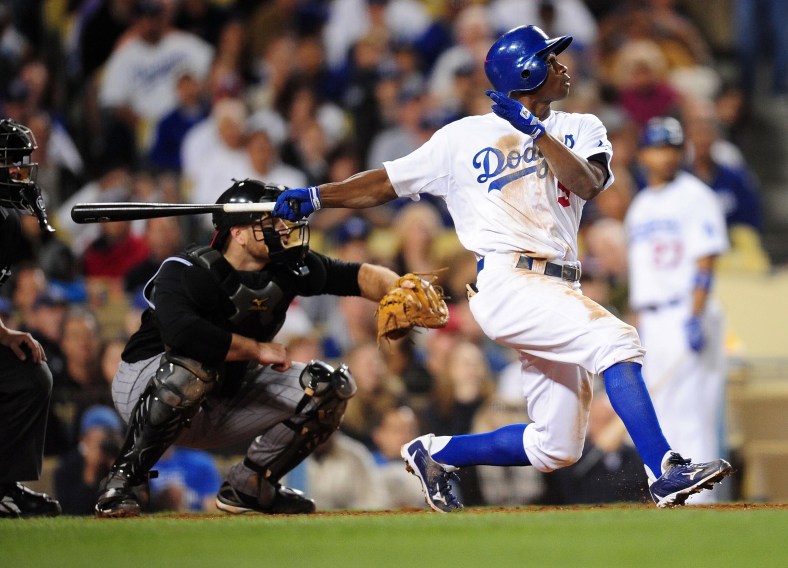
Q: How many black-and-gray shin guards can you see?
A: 2